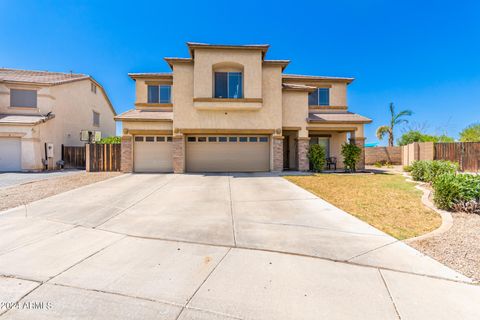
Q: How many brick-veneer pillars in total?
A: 5